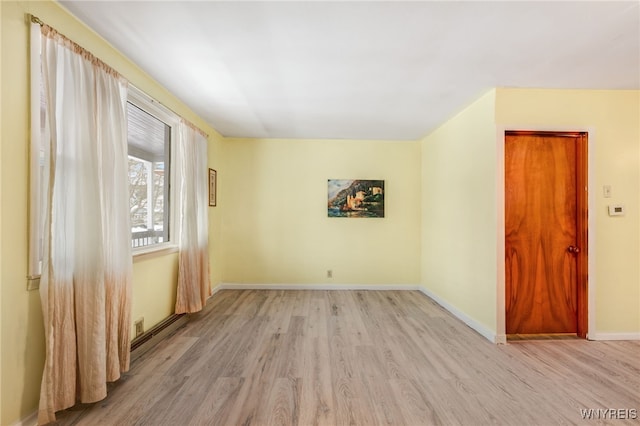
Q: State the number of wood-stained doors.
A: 1